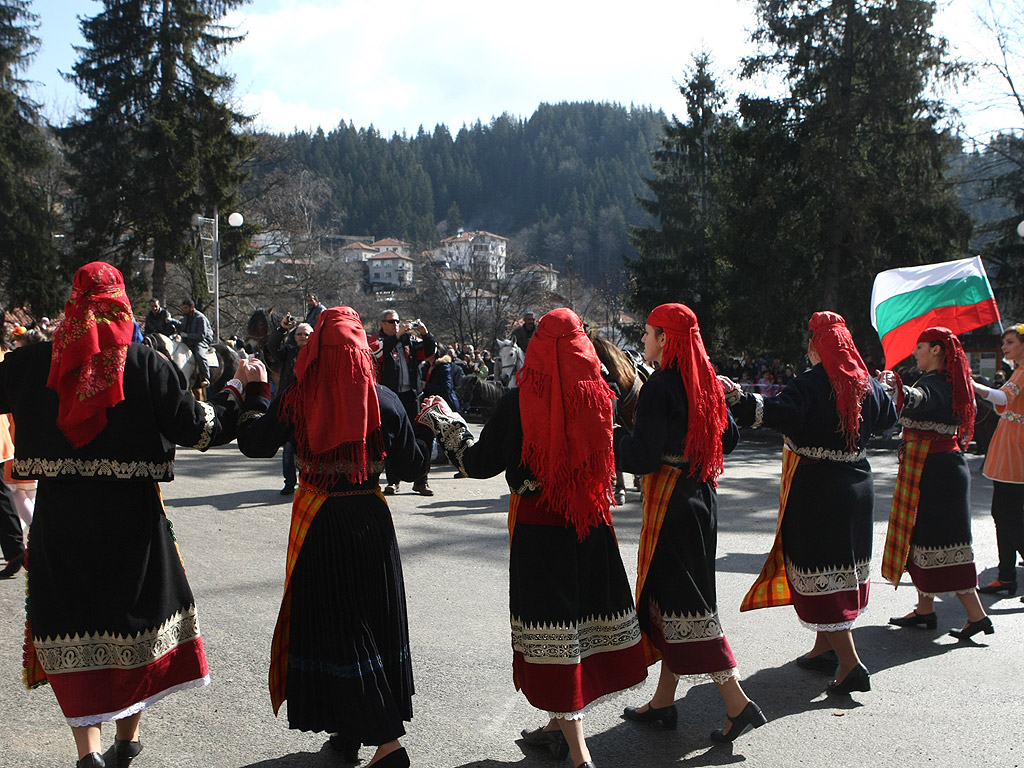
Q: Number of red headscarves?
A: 6